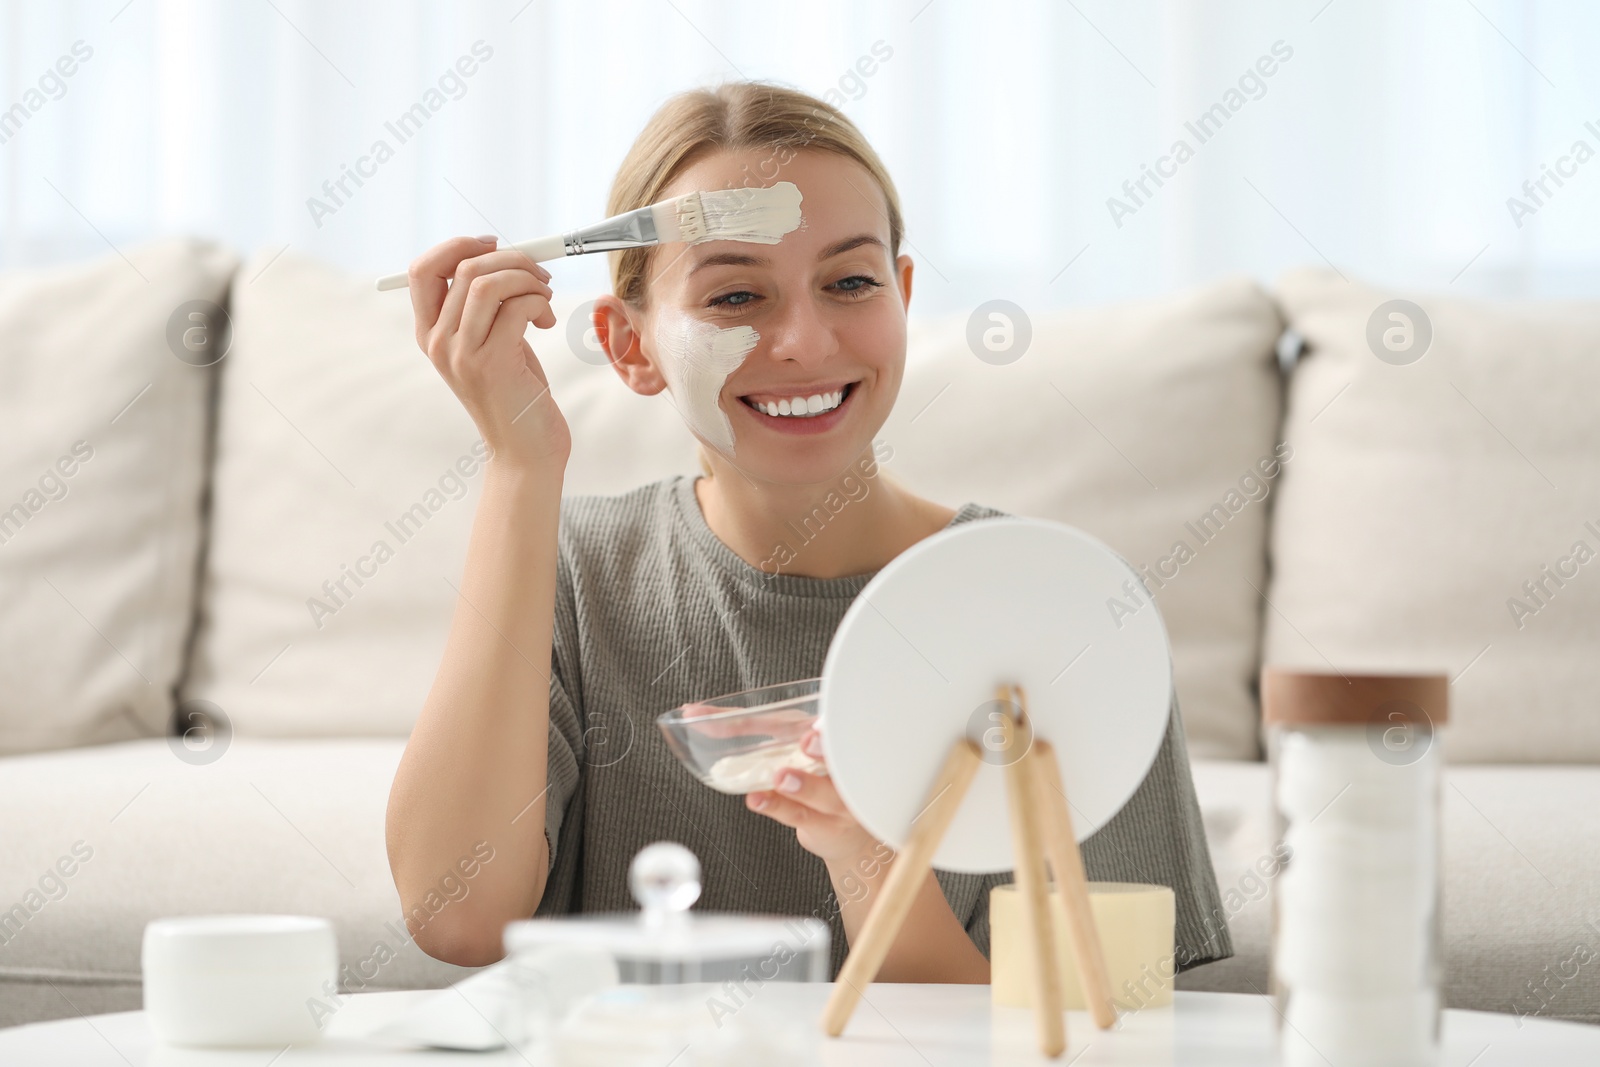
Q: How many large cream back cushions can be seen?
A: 3